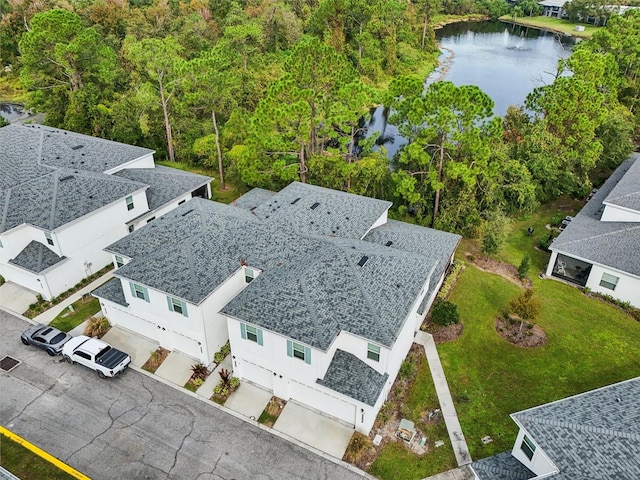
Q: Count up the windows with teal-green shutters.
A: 4